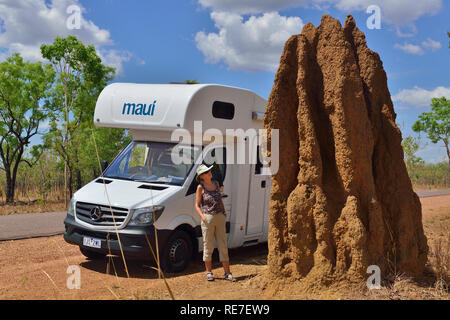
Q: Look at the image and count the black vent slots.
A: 2